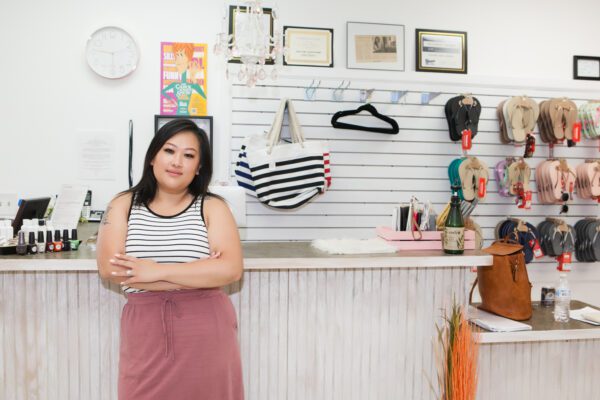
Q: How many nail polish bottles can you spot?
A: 7